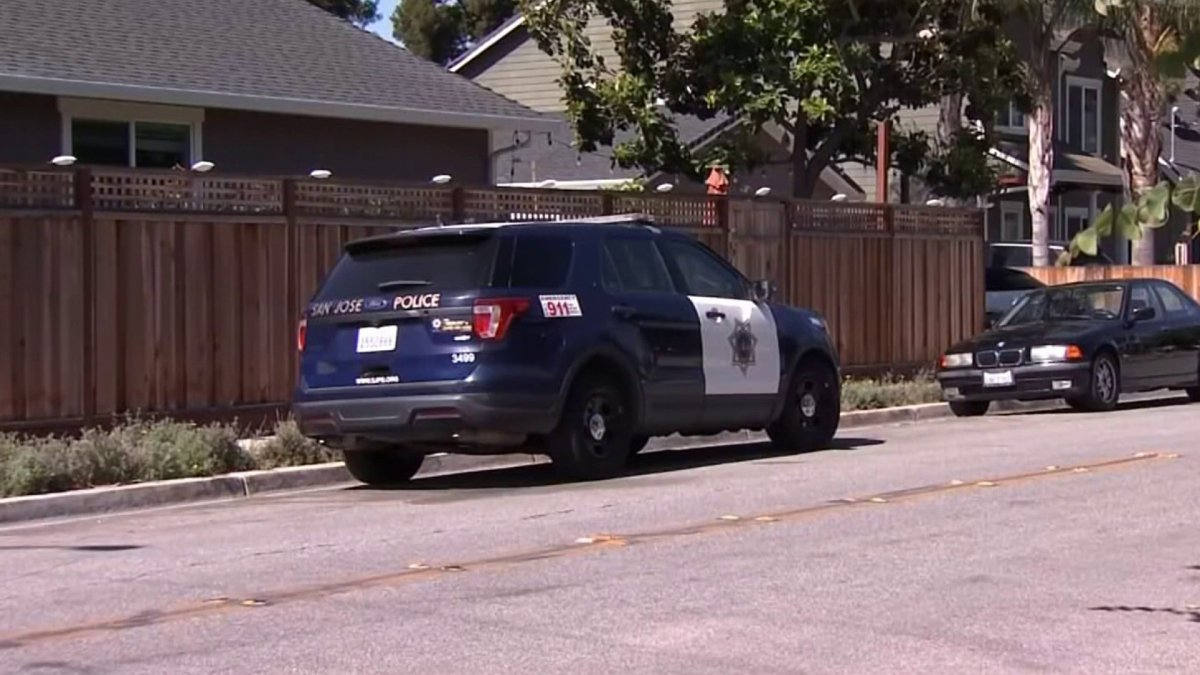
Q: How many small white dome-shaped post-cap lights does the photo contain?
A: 9